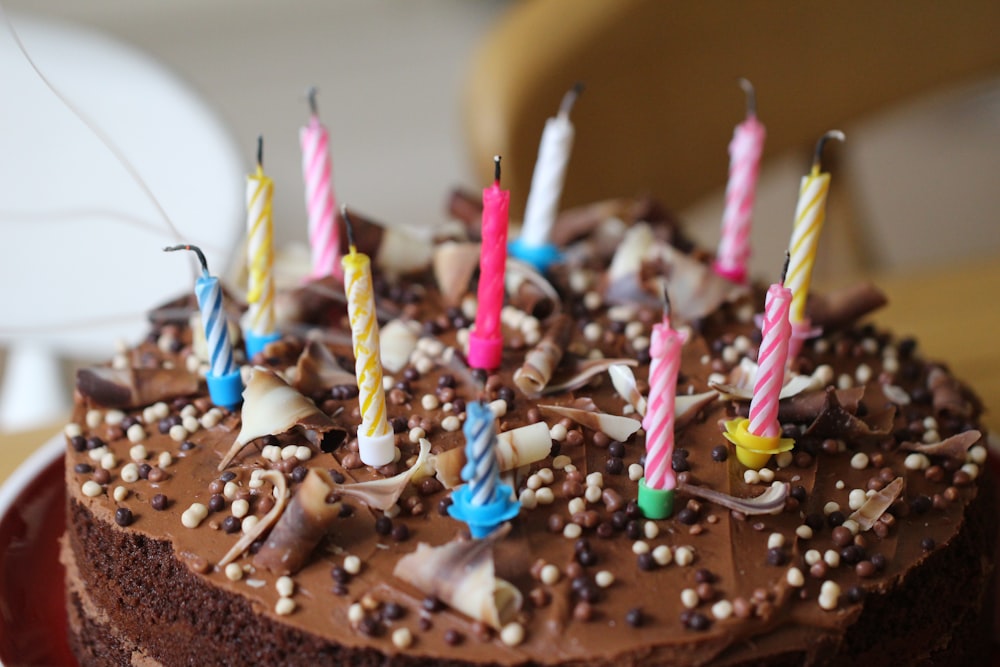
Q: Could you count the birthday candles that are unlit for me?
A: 11